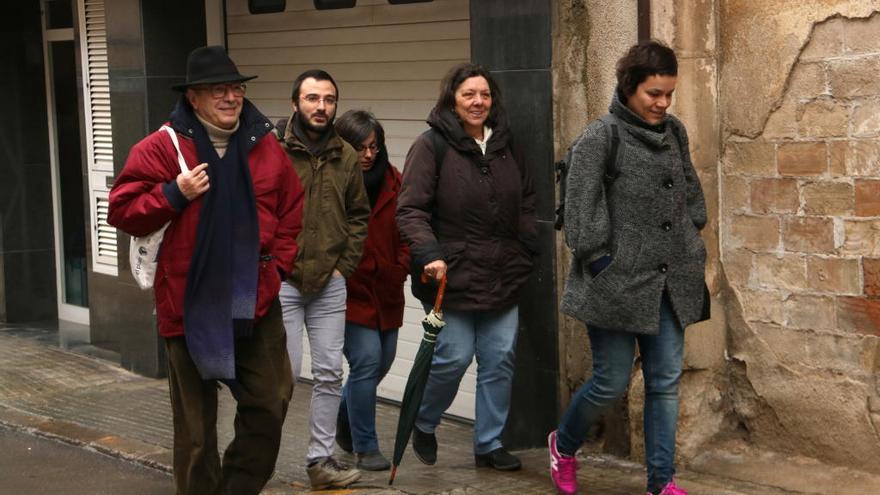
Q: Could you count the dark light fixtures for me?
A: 3